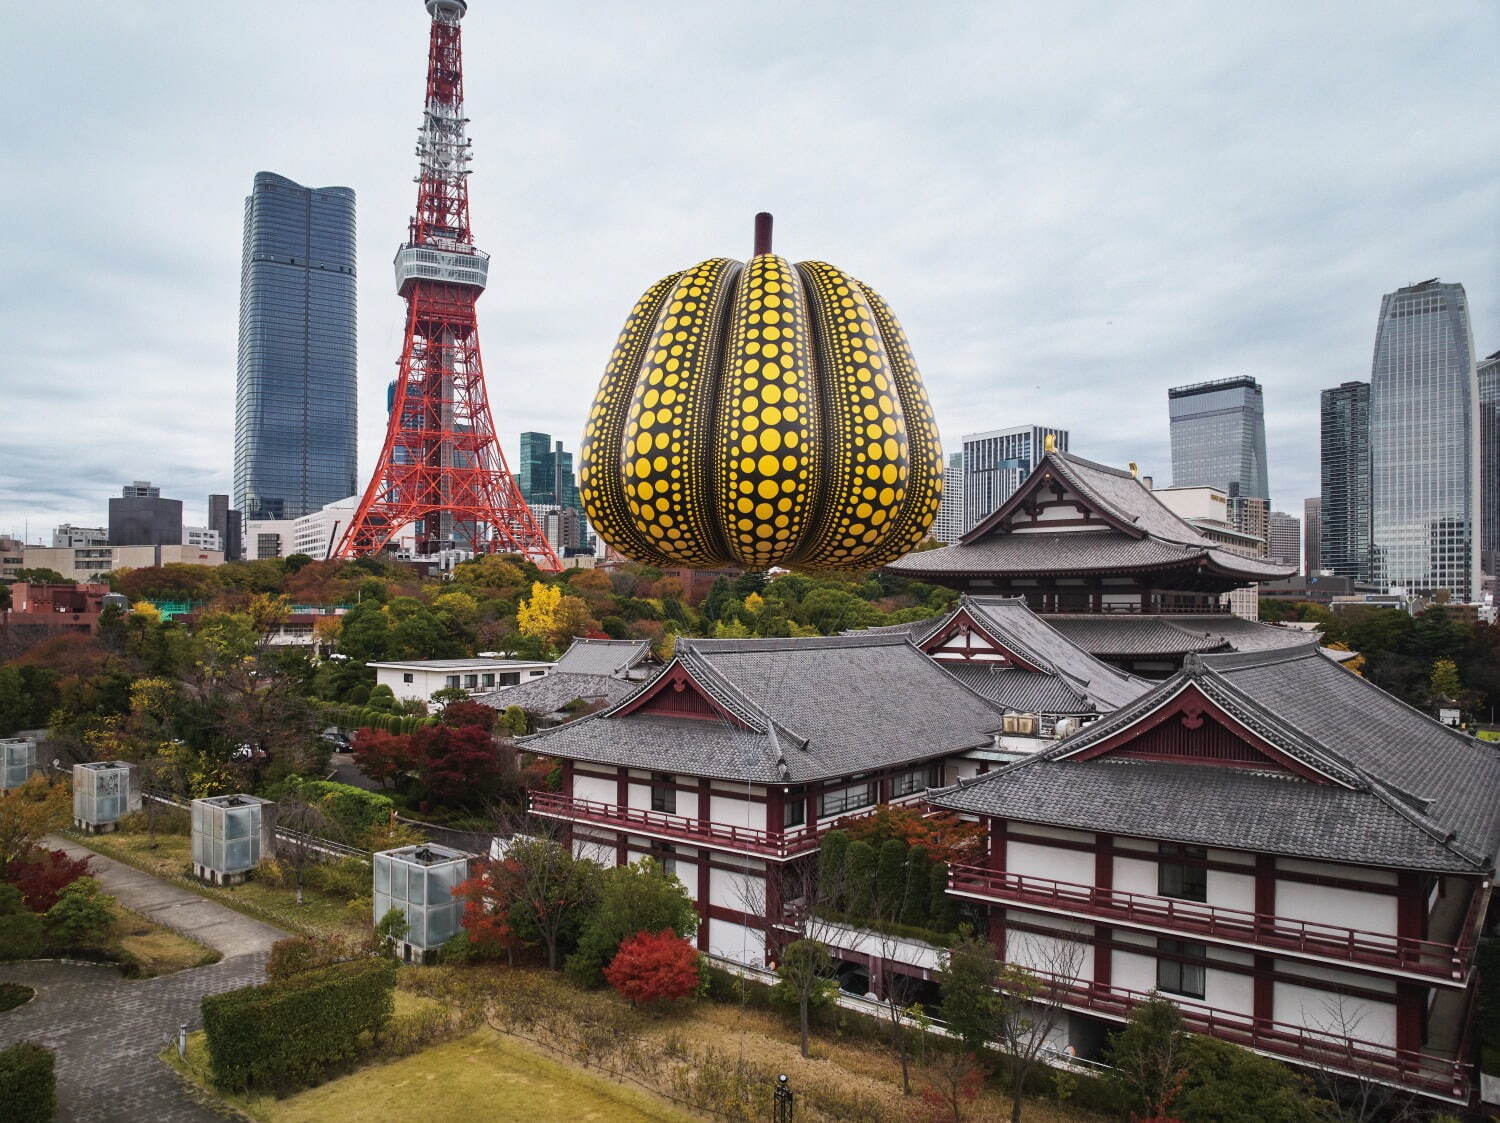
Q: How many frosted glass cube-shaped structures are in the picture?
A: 4